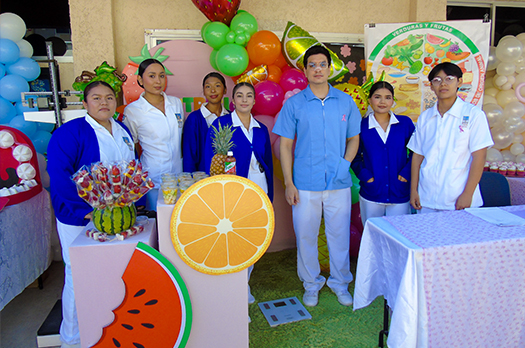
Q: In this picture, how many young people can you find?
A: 7